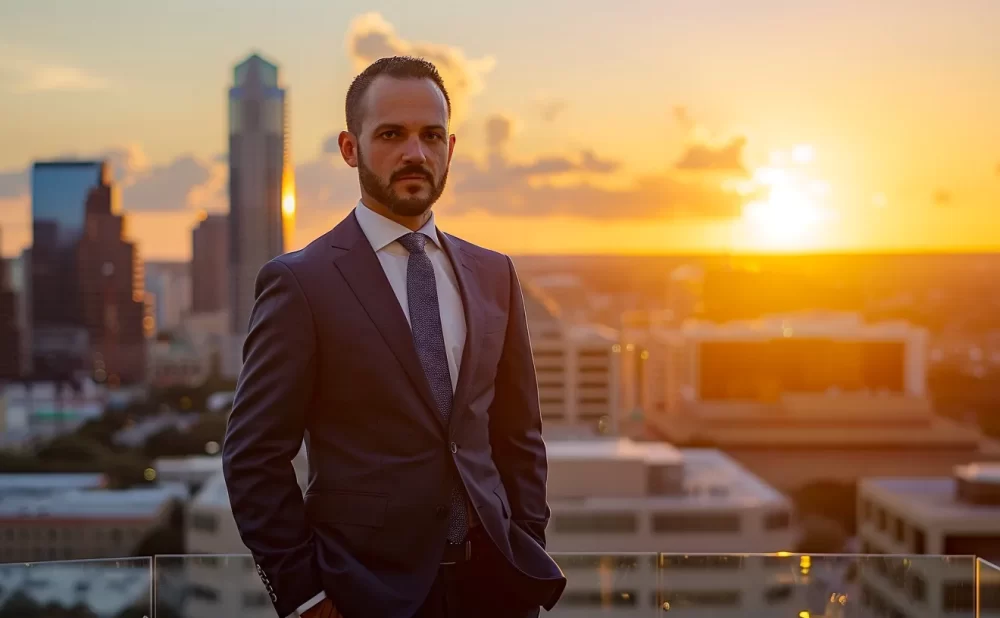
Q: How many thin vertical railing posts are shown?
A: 3